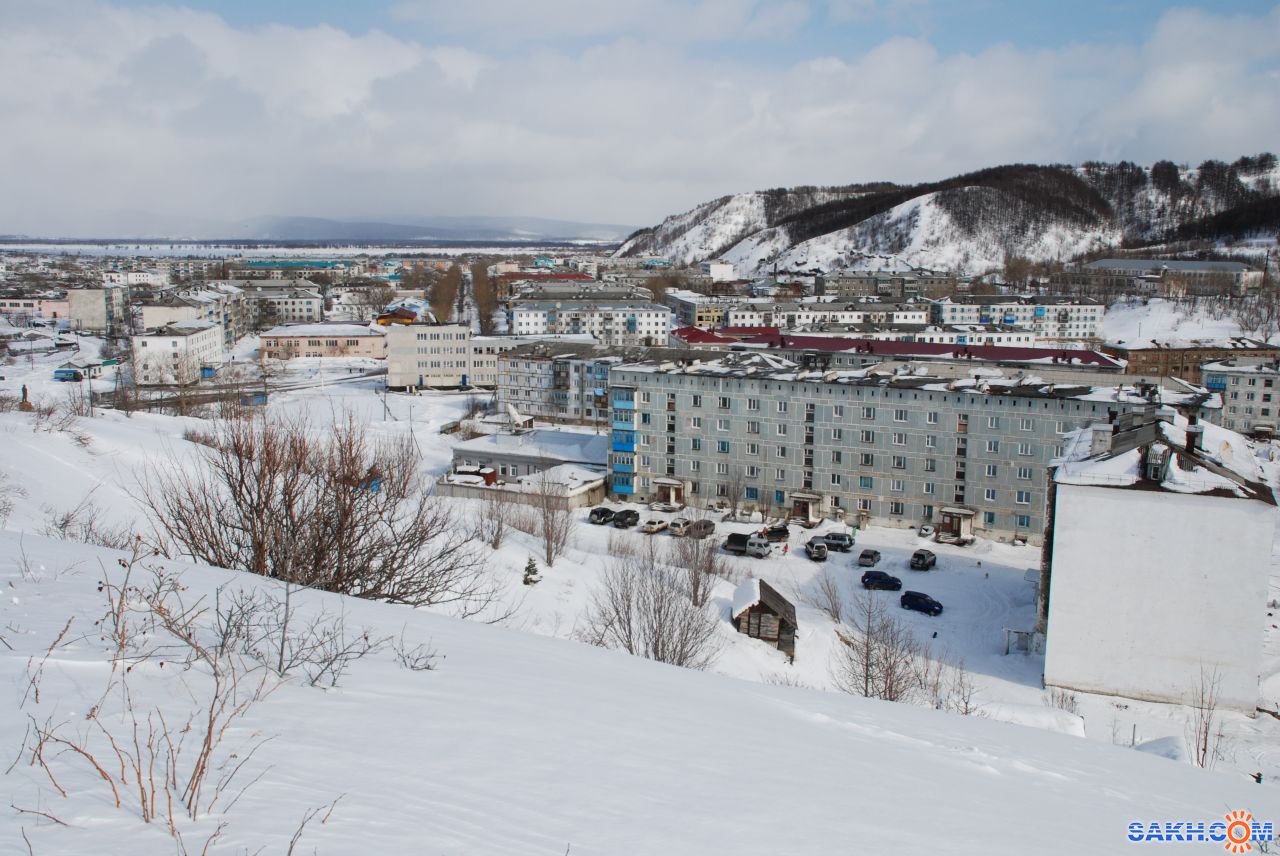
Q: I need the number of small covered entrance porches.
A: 3